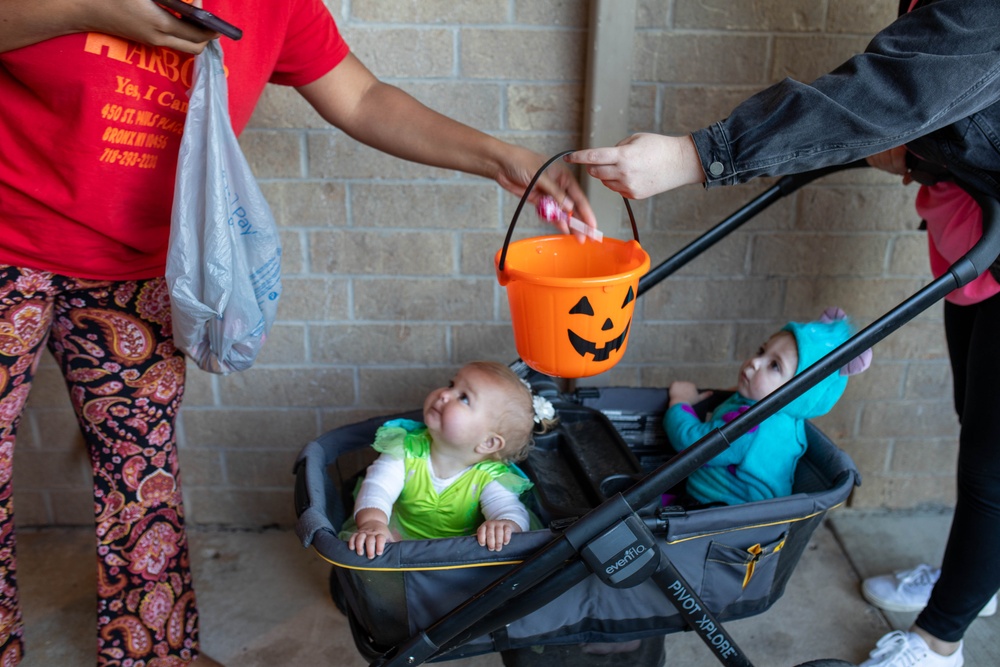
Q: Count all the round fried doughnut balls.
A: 0